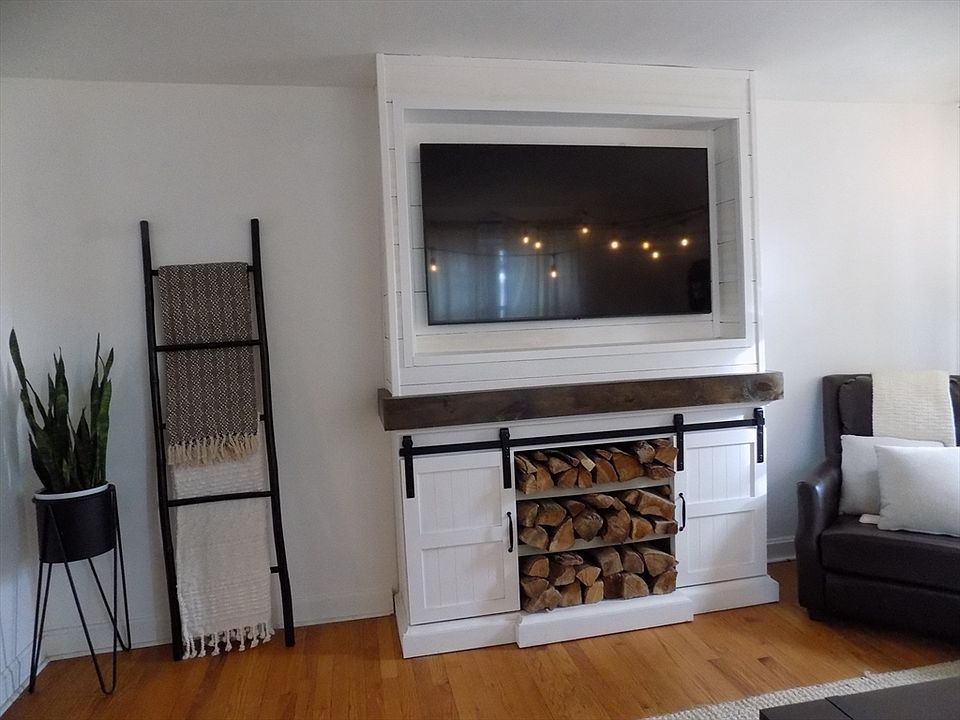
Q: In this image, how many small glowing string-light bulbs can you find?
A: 9